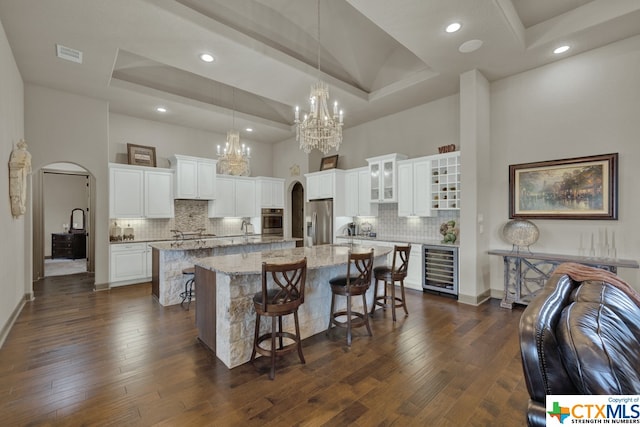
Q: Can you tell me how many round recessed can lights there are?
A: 5